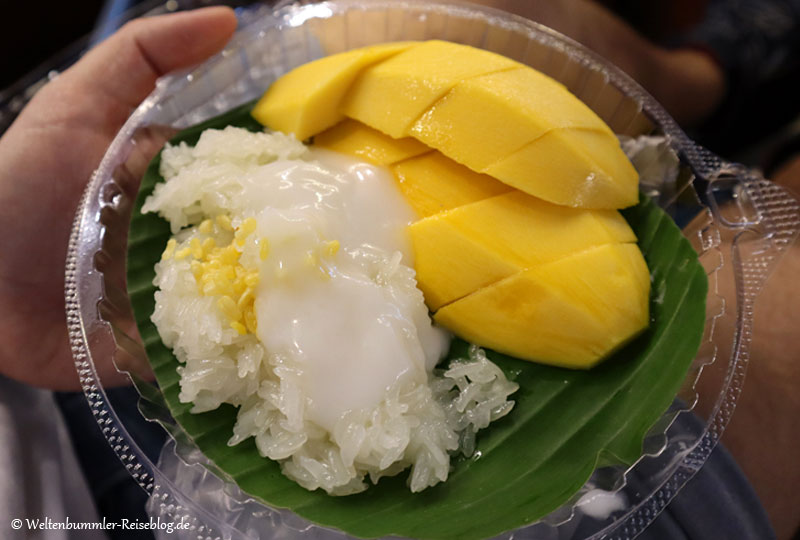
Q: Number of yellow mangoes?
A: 8